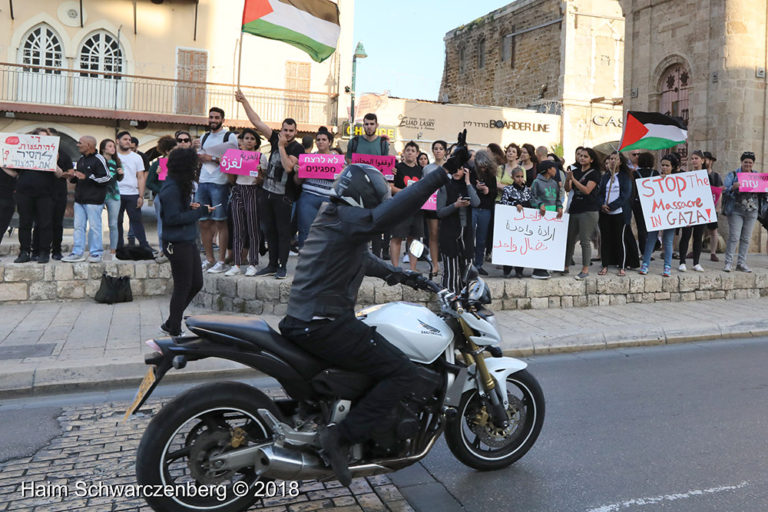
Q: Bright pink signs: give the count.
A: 7